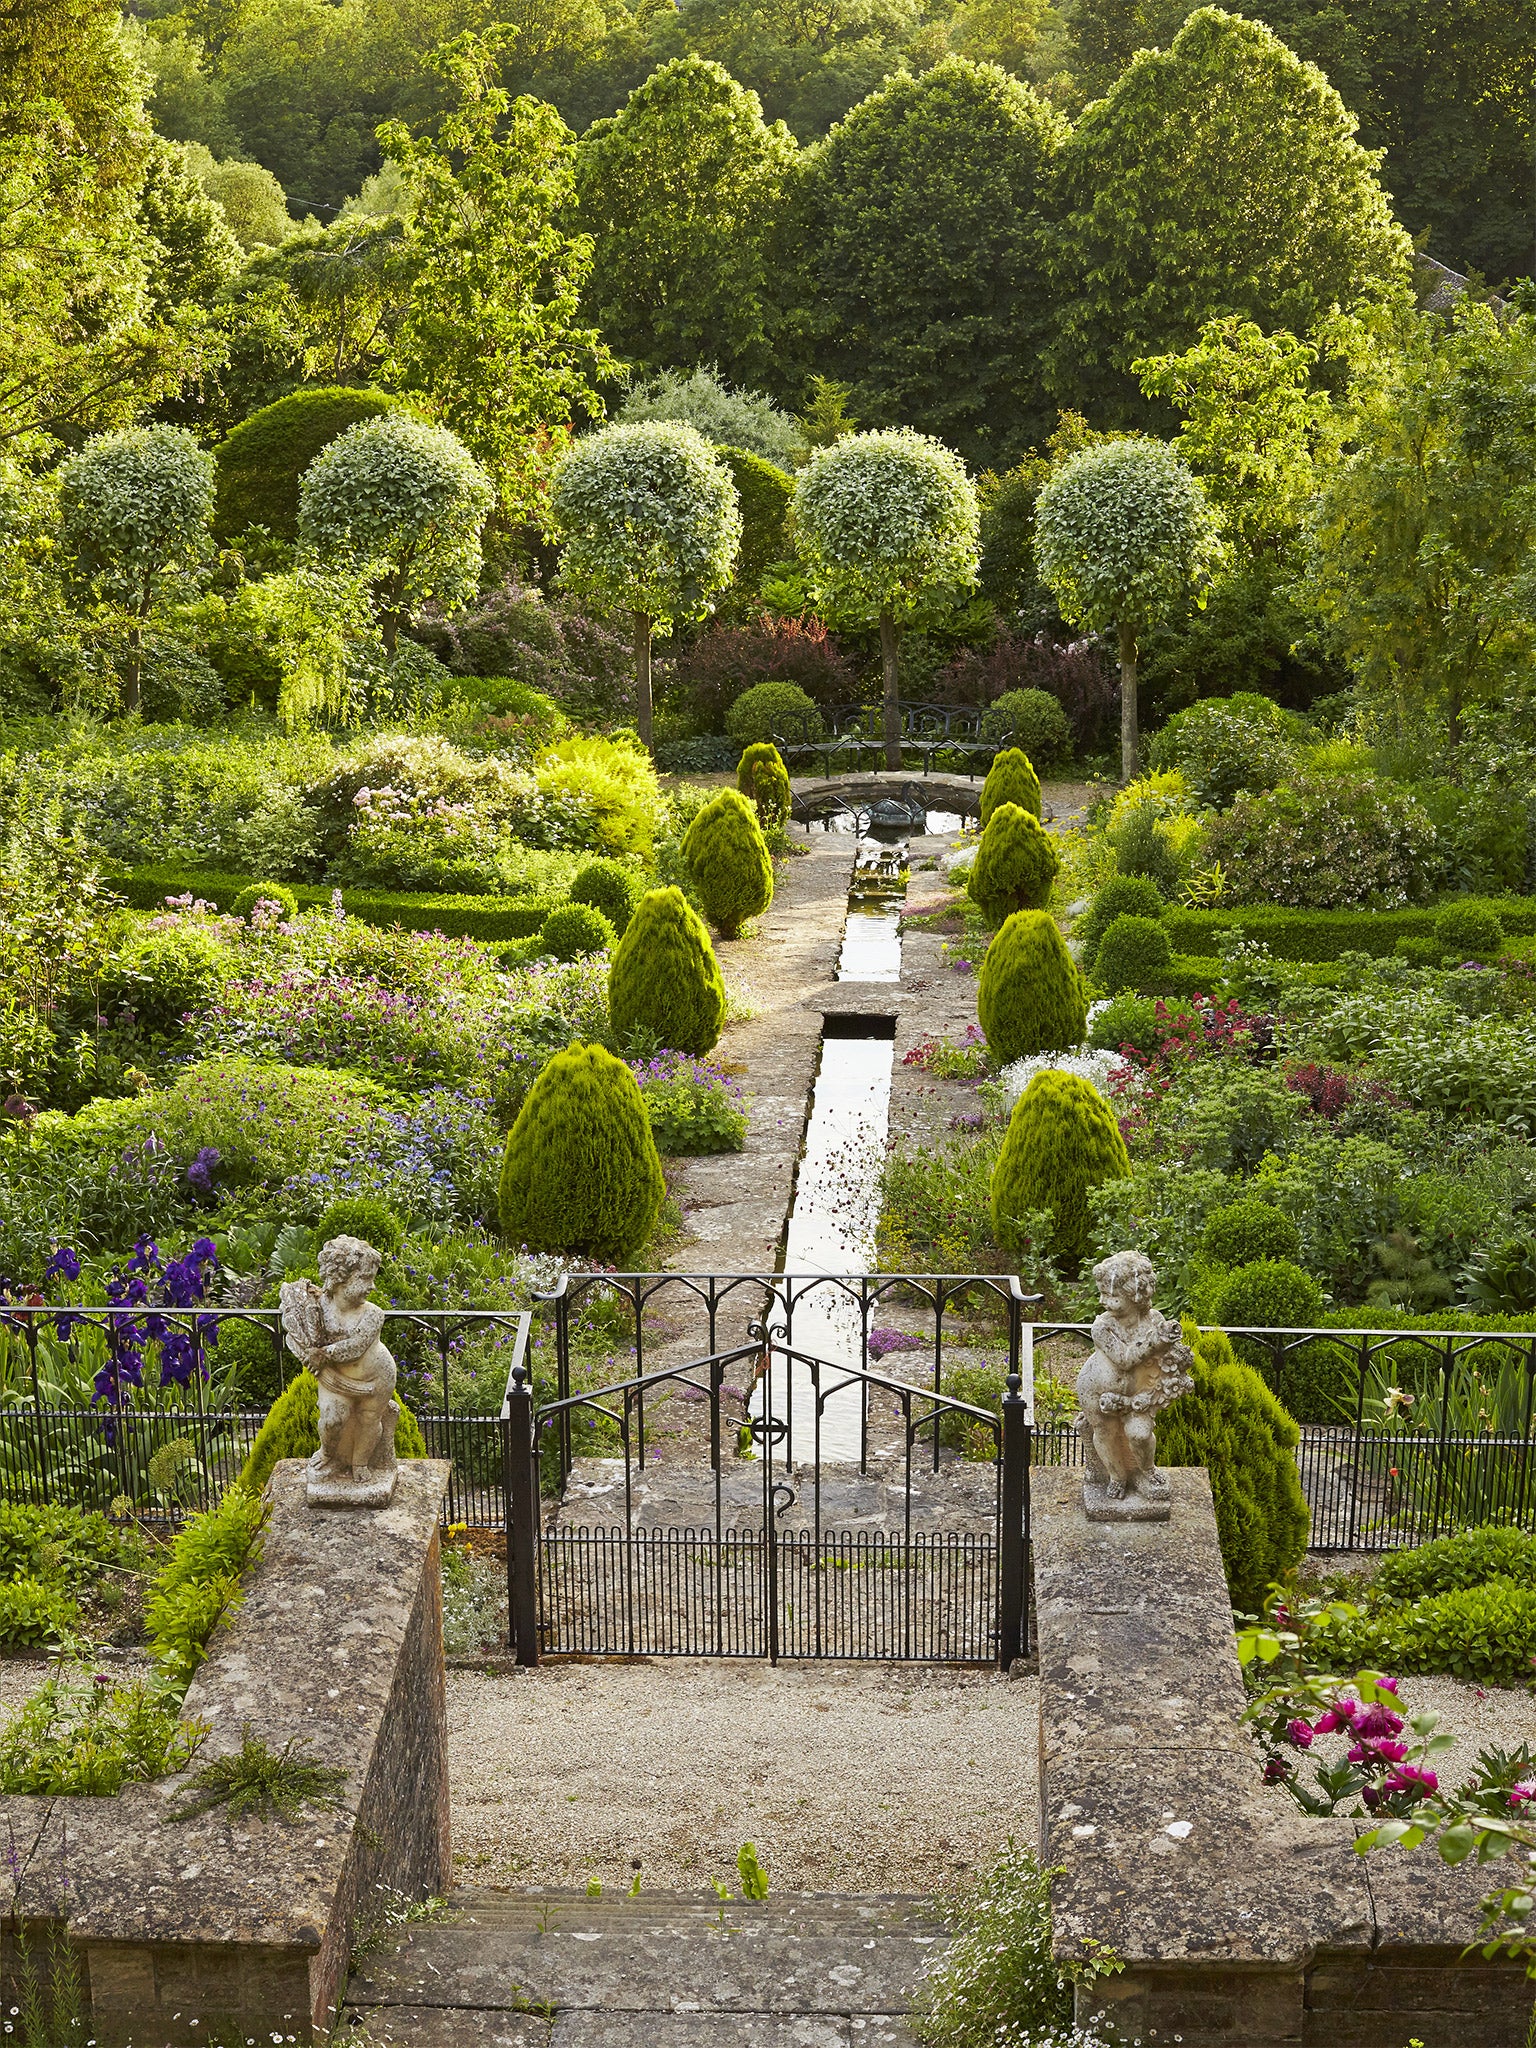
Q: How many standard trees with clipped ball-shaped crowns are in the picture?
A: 5